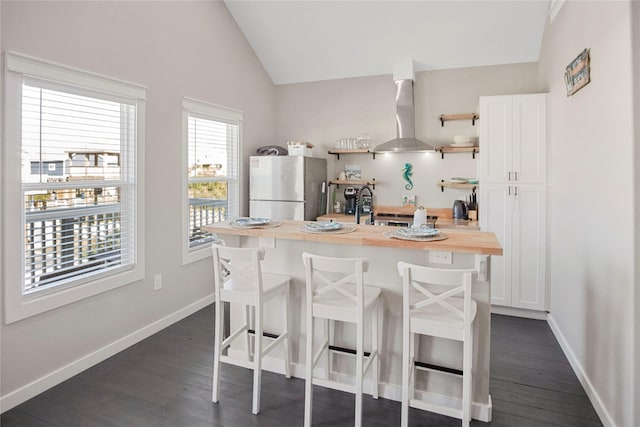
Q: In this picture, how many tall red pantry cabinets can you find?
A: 0